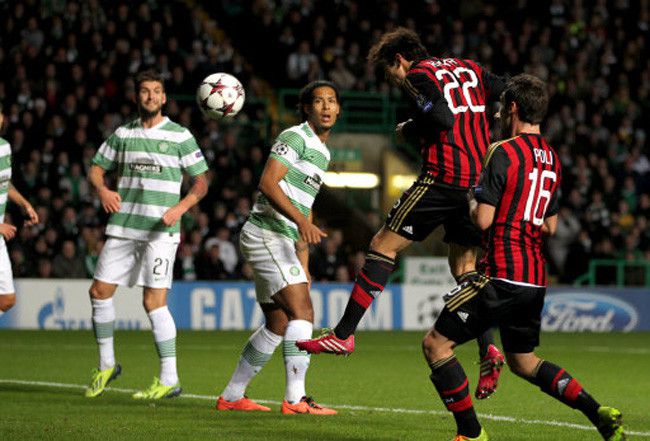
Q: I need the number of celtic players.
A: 3